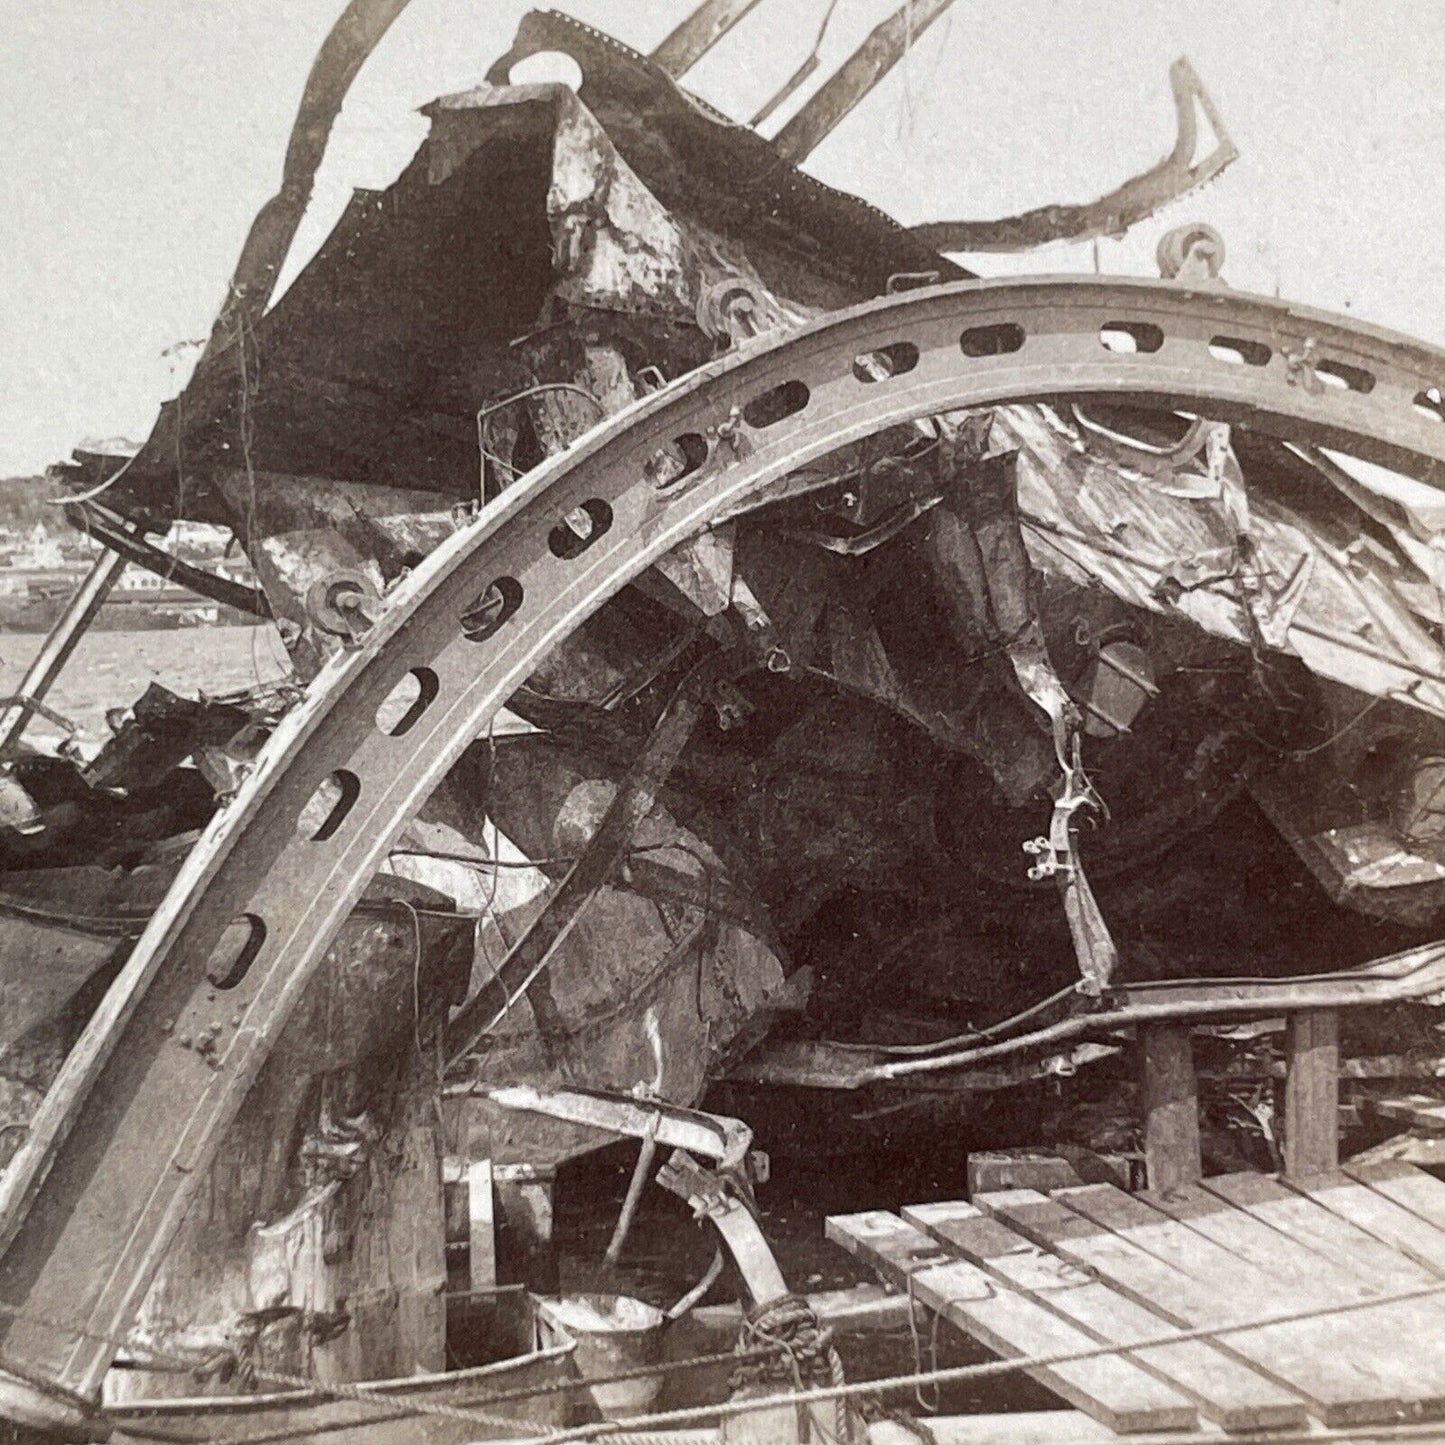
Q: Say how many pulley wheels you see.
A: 3